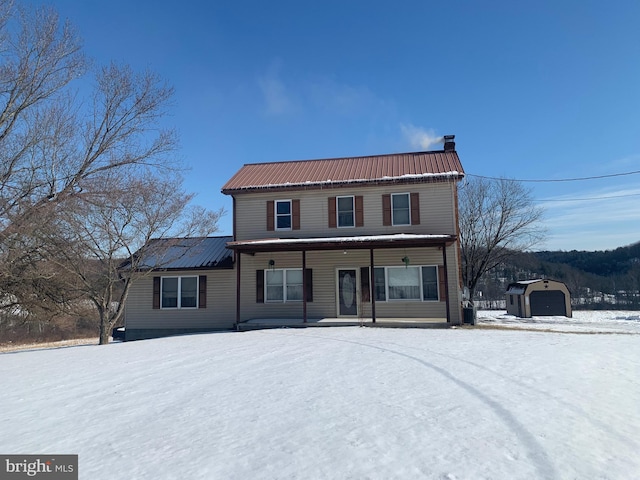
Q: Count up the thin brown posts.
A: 4